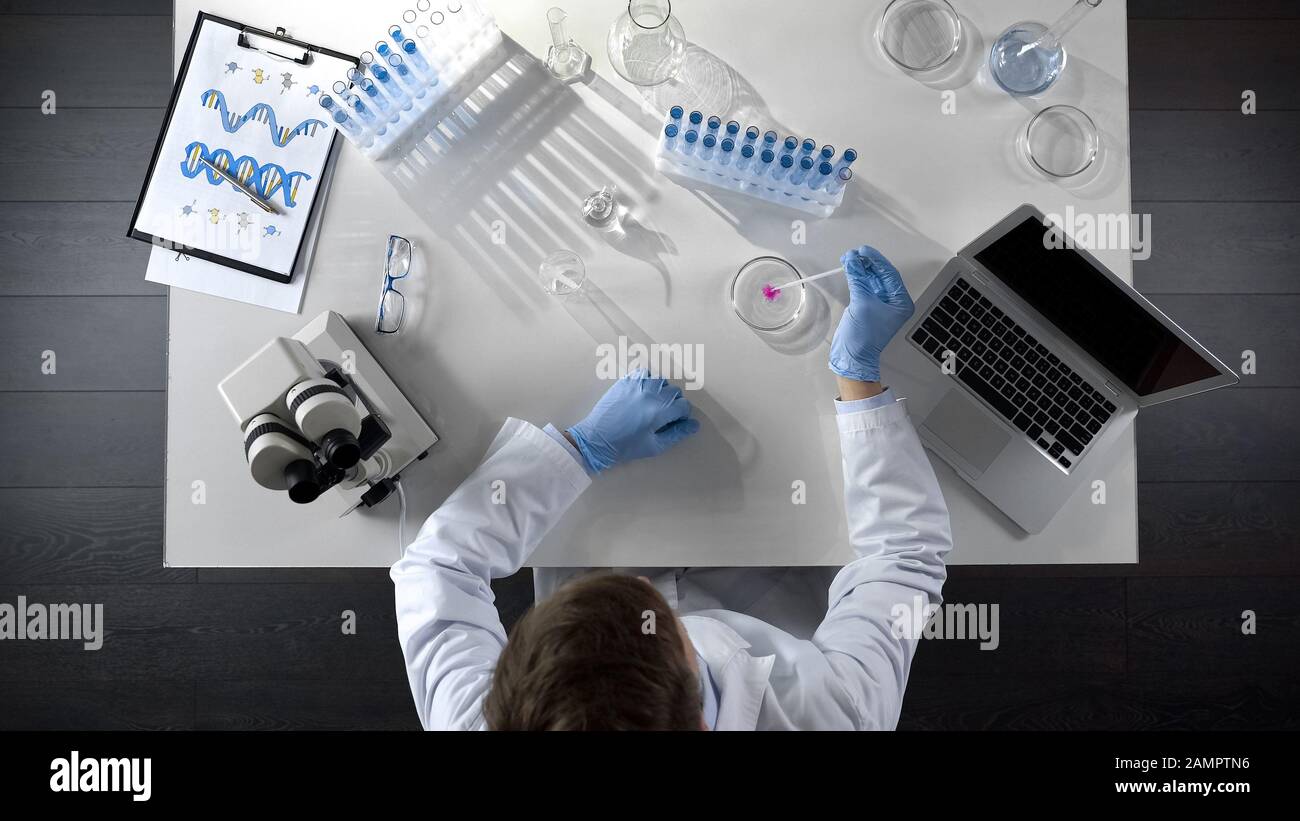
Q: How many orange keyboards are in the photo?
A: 0